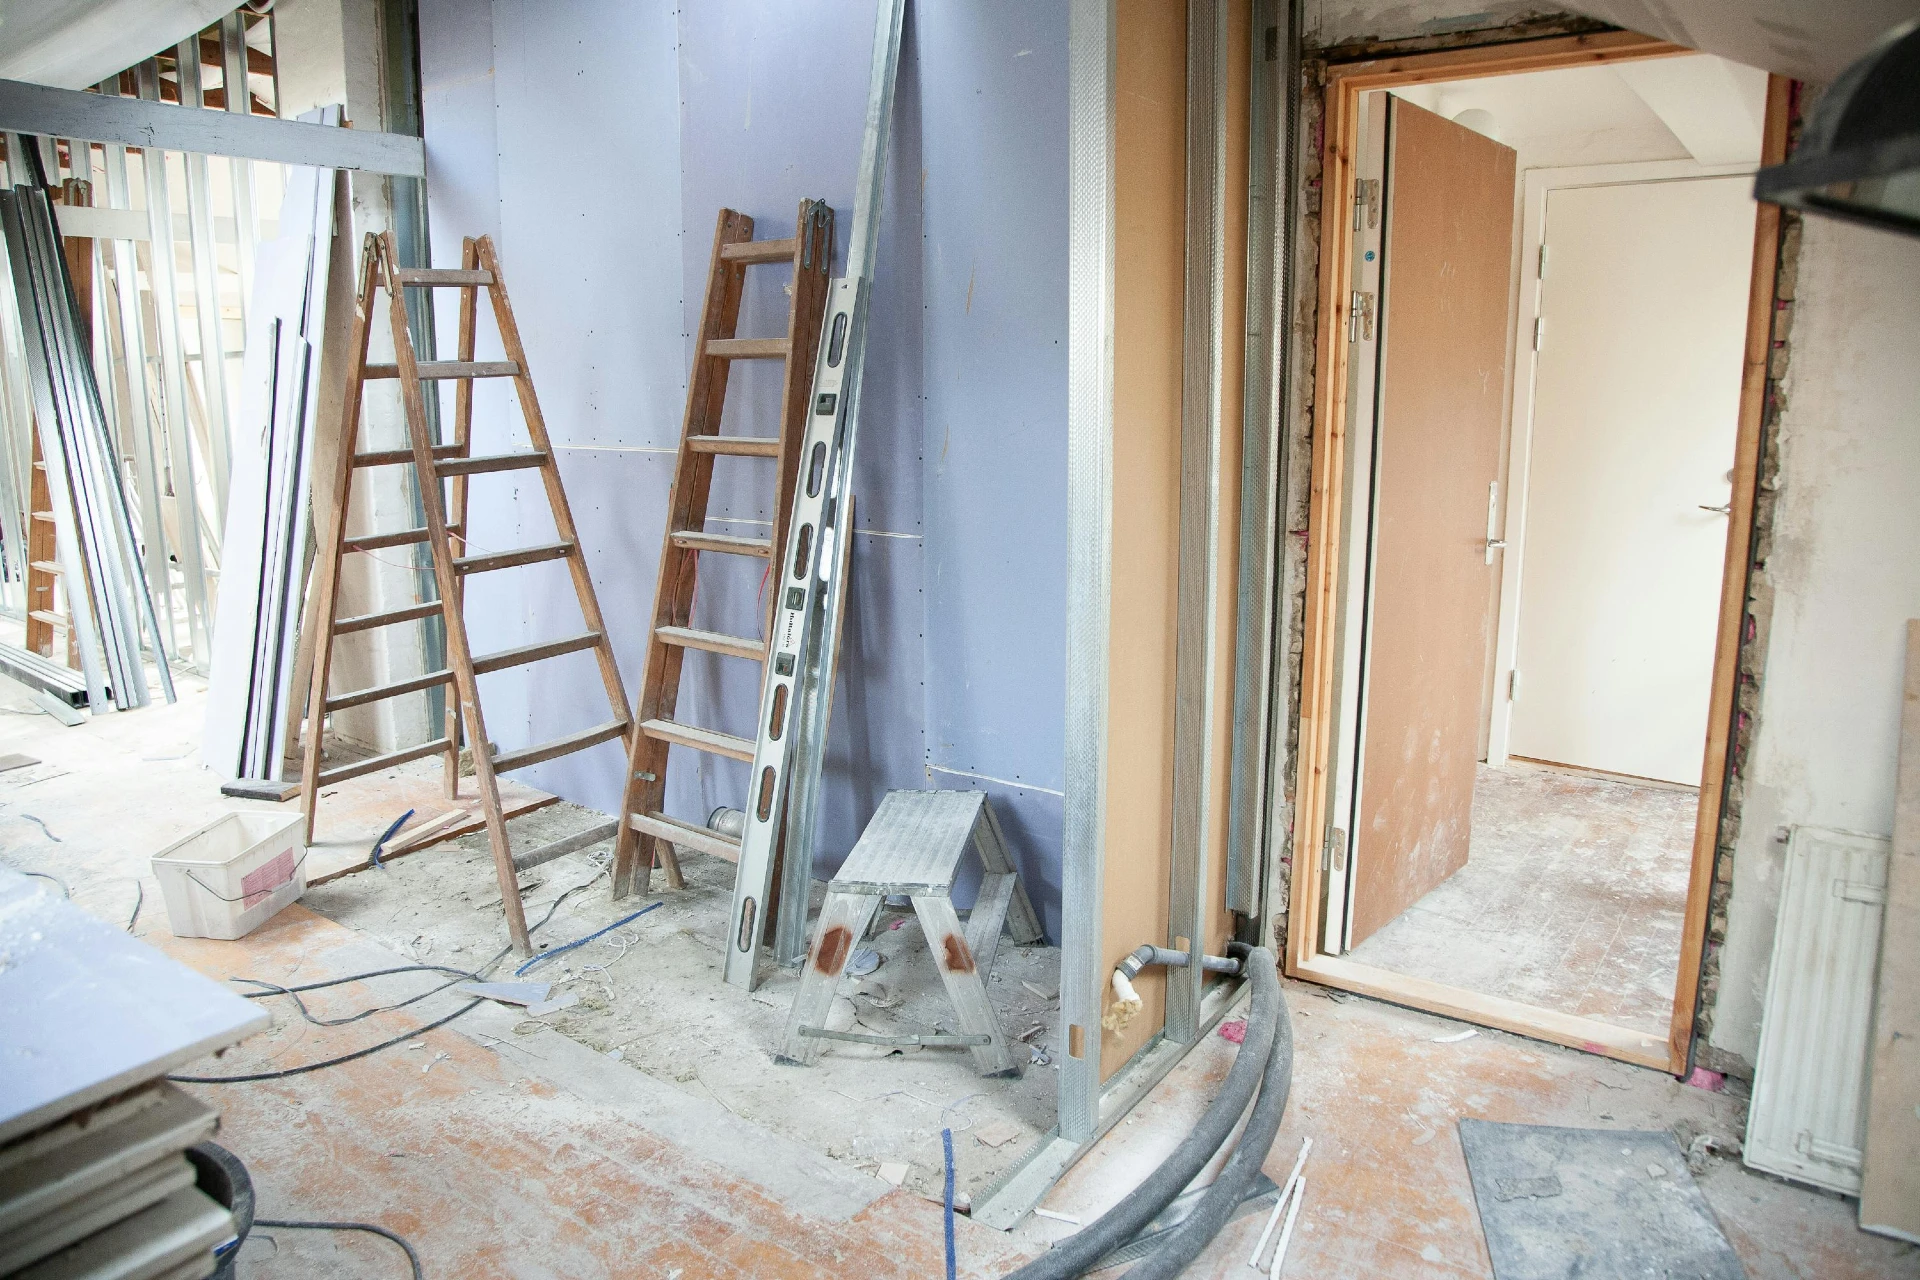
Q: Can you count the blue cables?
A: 3